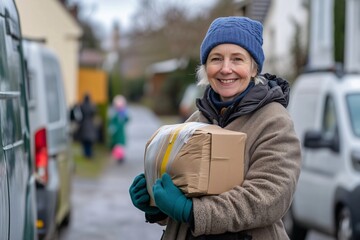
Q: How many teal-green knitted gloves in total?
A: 2